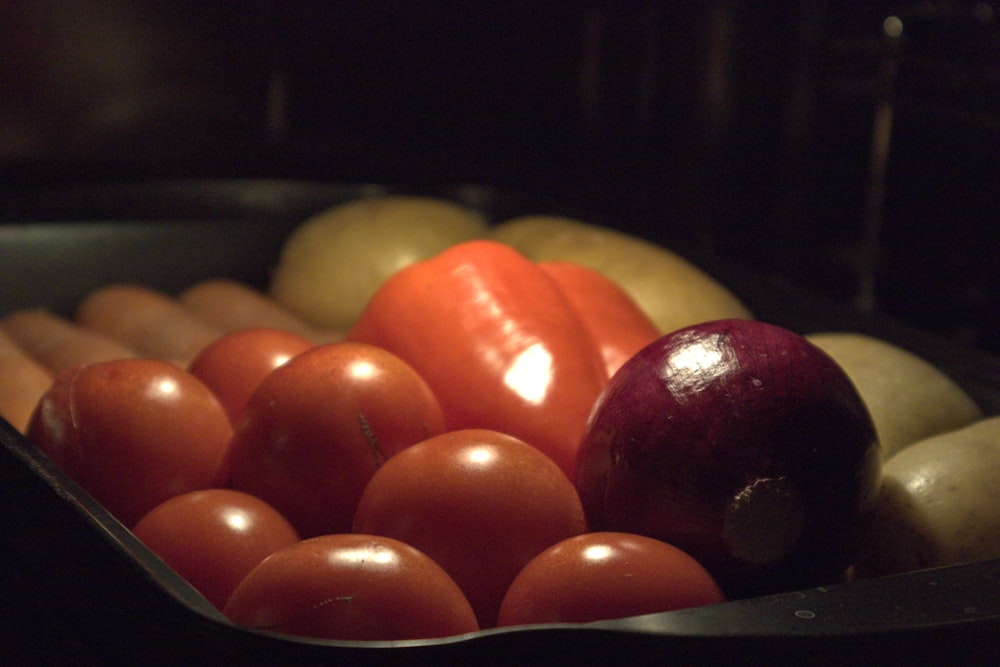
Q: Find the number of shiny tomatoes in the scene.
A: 7